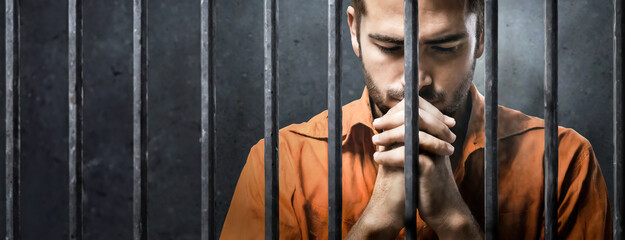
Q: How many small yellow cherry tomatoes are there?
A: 0